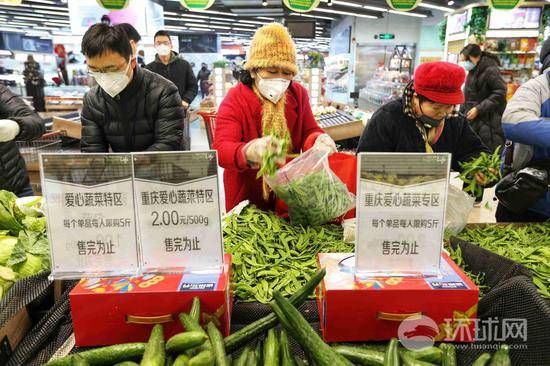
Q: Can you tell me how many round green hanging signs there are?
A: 5